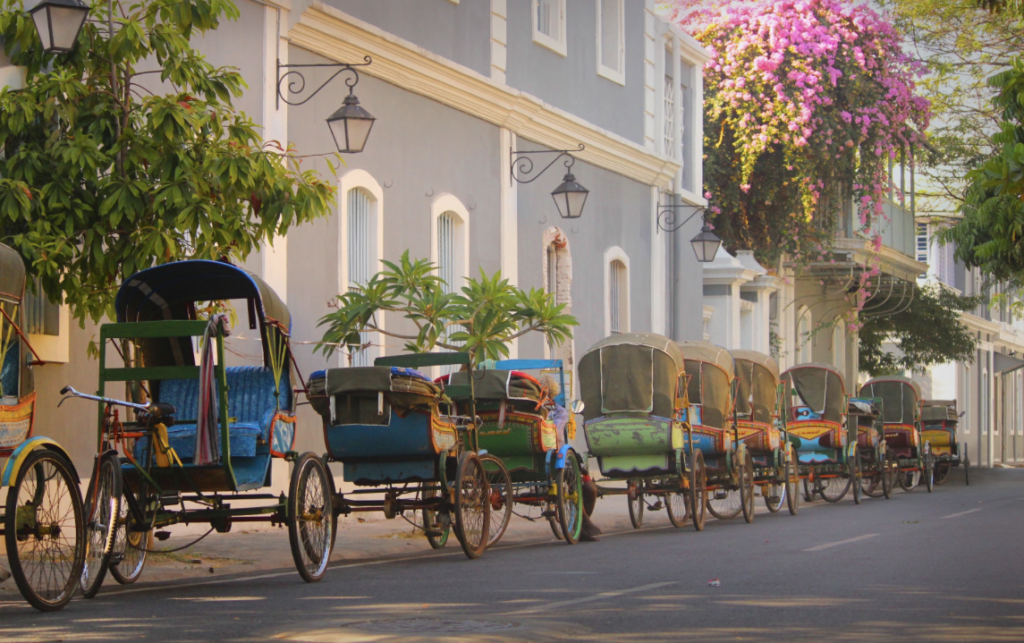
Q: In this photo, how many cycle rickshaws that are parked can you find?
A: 11